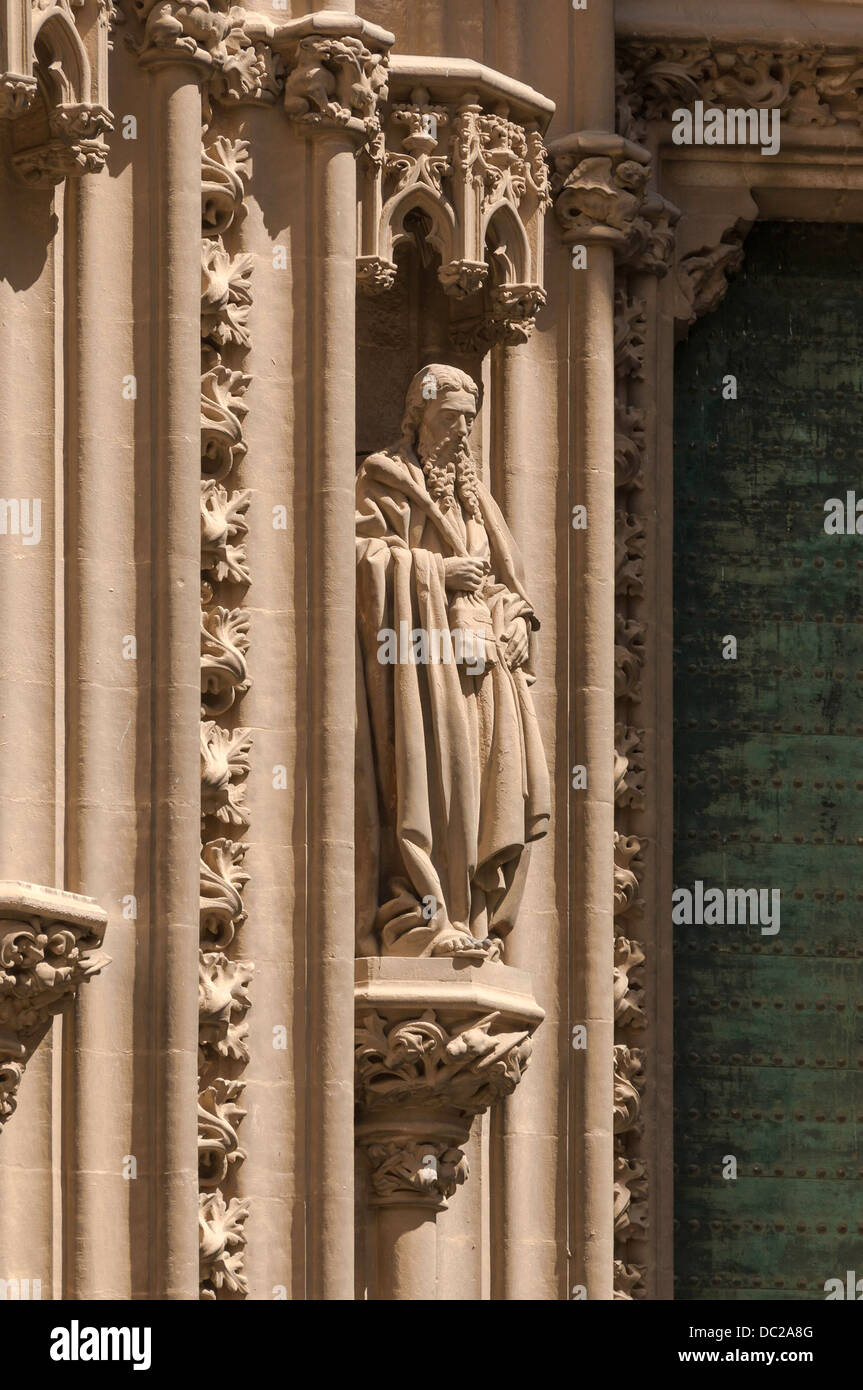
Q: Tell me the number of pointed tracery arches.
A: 3